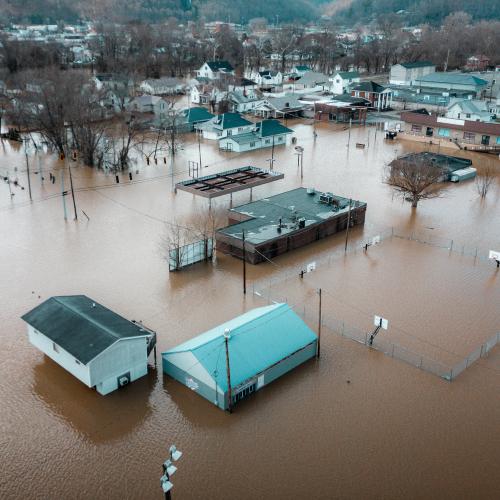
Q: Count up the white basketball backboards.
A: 4